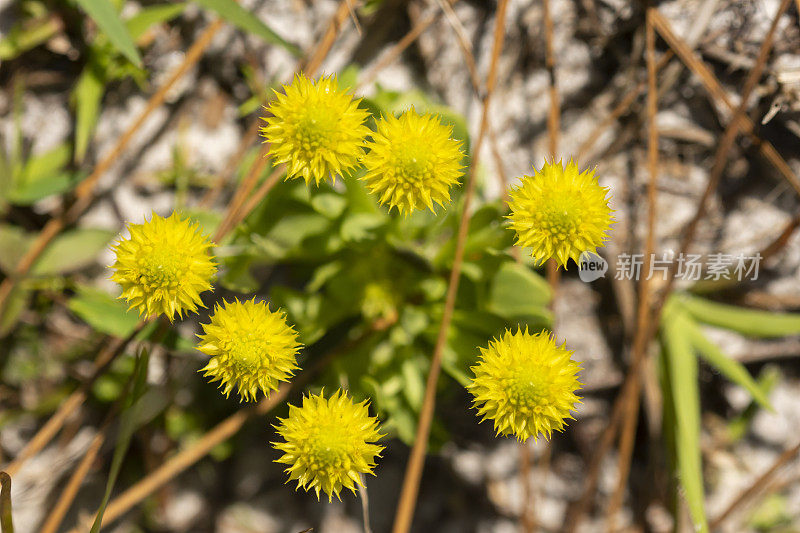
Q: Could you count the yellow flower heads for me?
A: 7